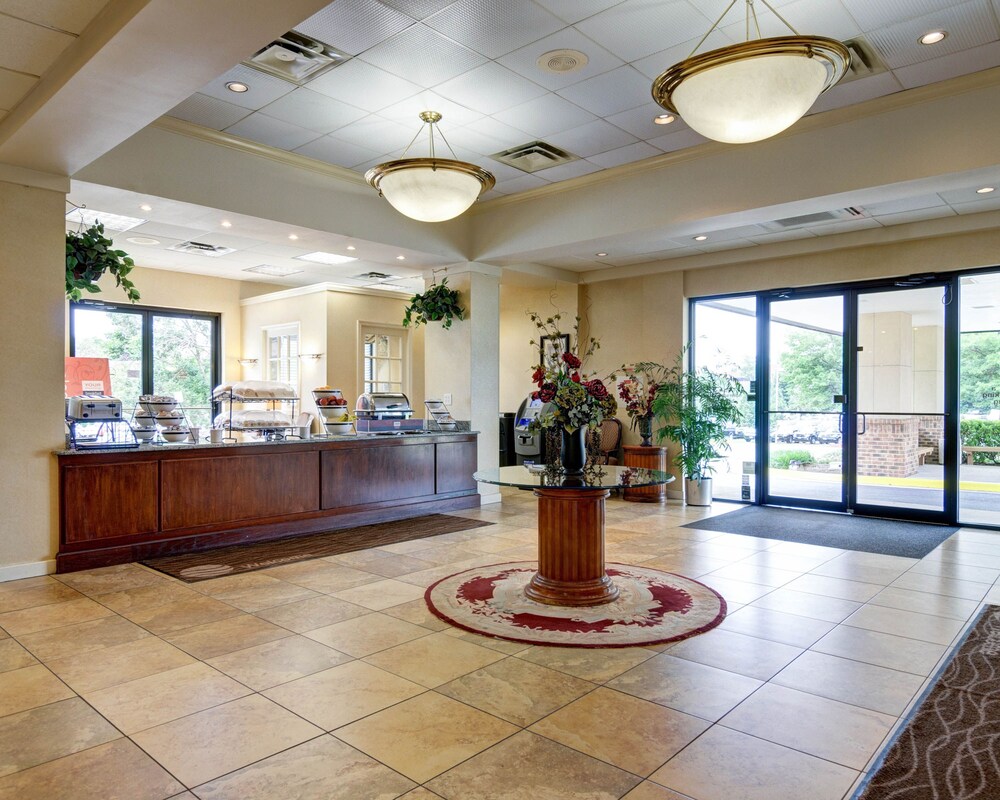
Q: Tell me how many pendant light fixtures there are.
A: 2